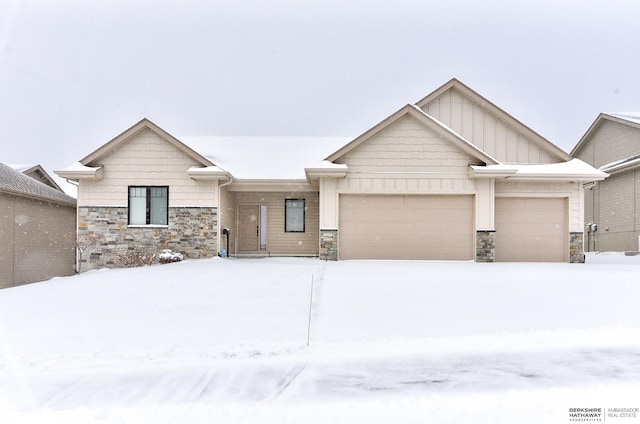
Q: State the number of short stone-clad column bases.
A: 3